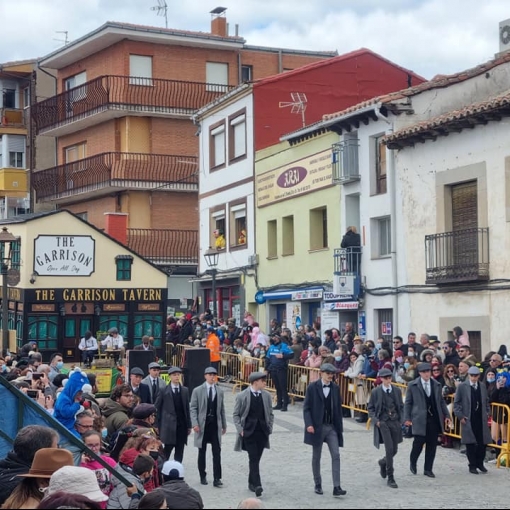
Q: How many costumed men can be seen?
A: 9